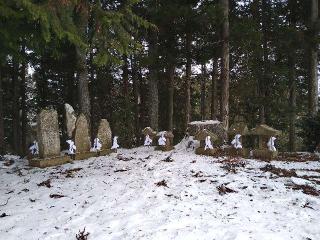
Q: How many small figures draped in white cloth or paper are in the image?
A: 9